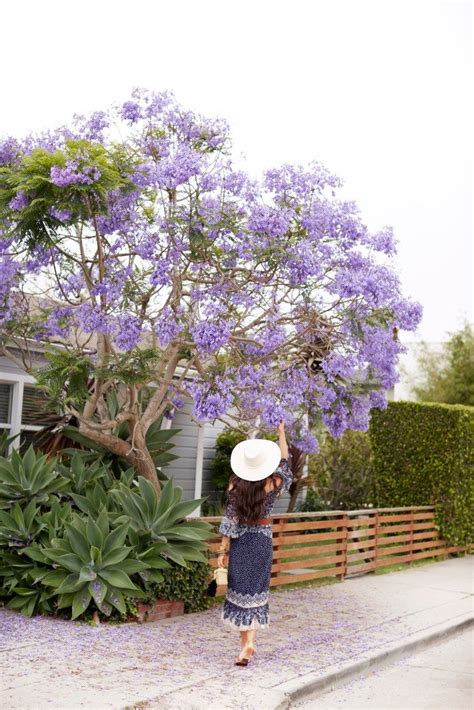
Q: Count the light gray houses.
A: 1